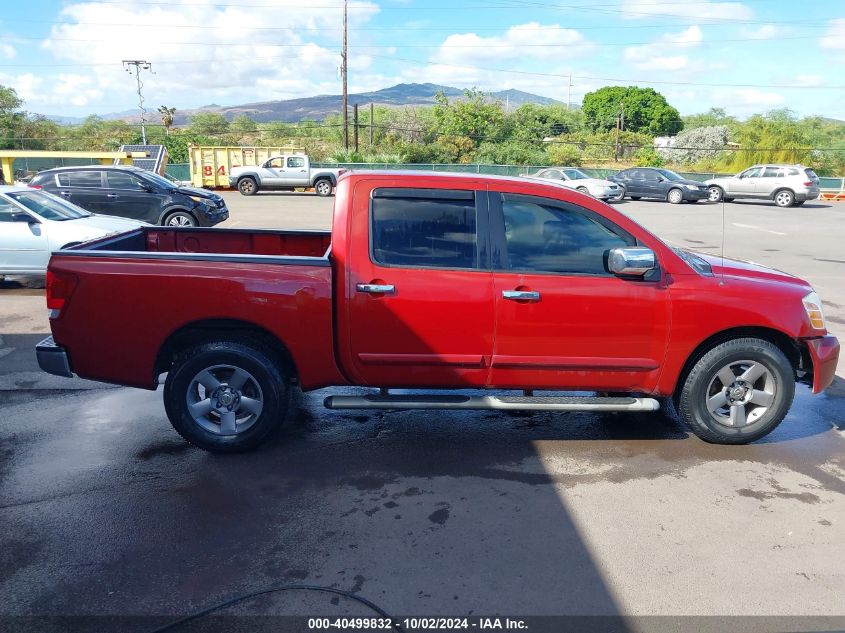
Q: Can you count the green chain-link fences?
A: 1